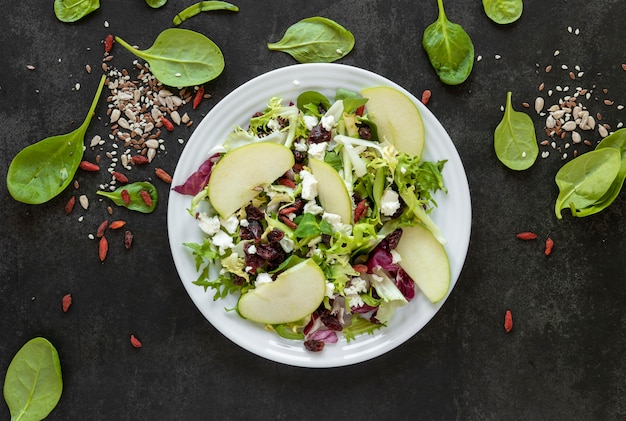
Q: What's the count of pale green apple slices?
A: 5